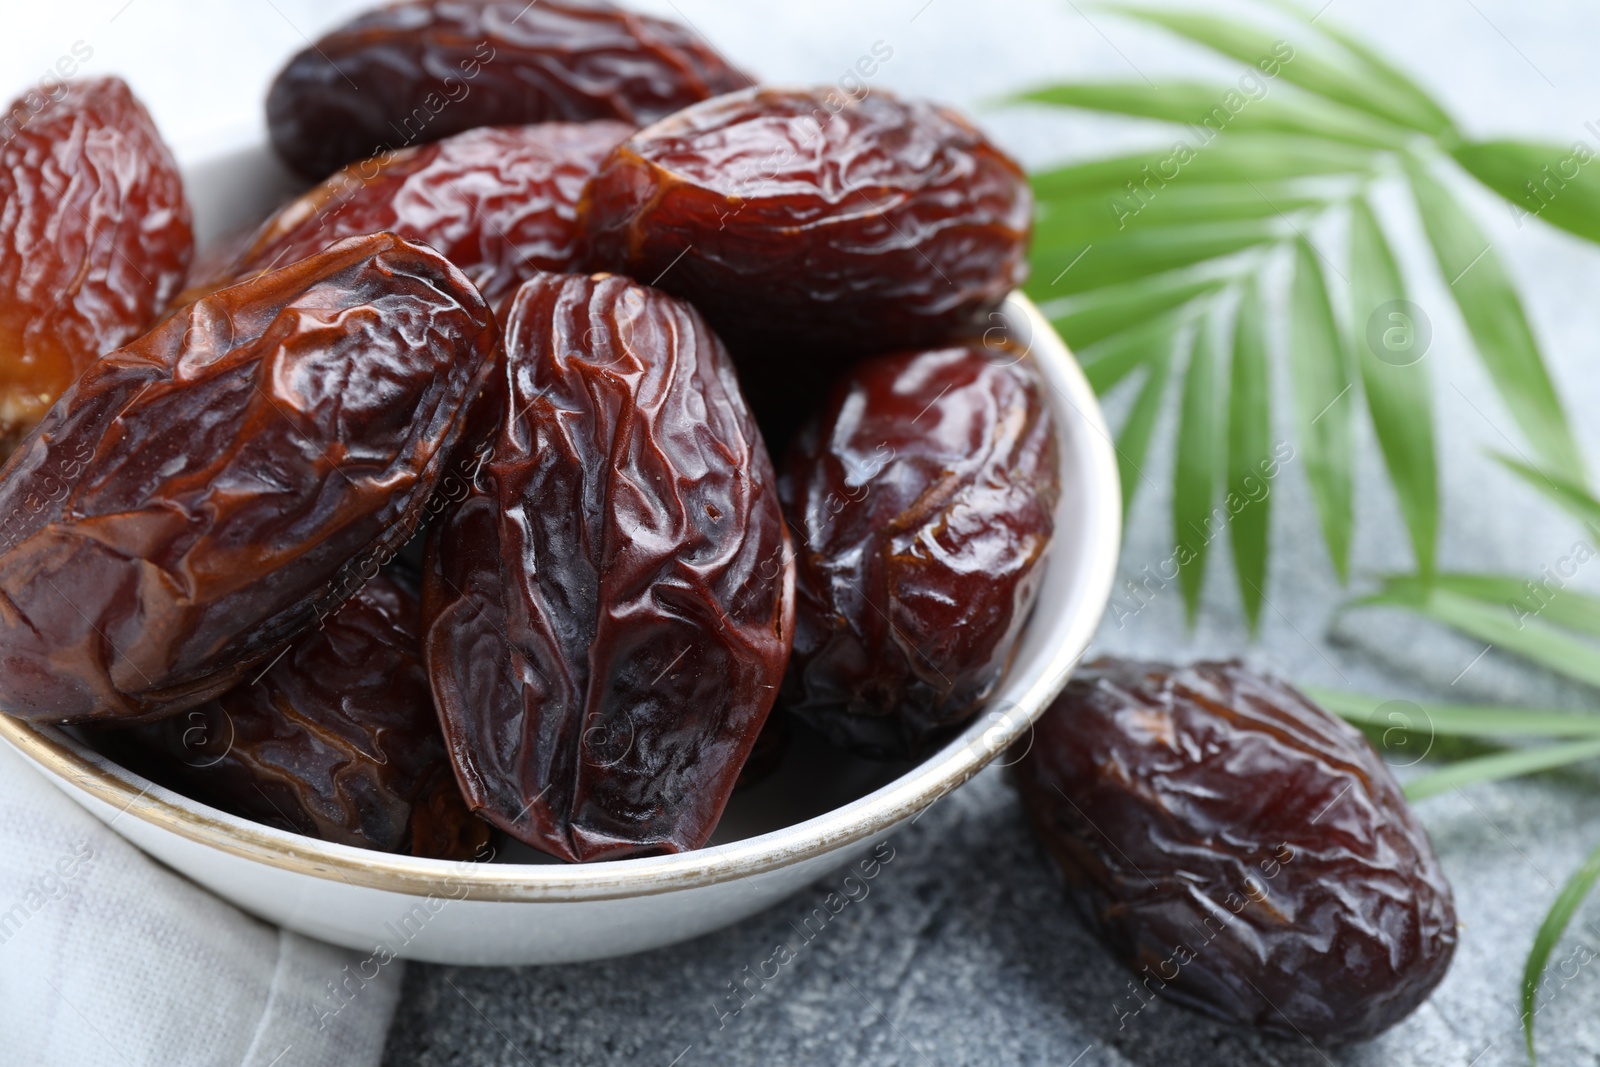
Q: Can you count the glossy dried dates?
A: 9